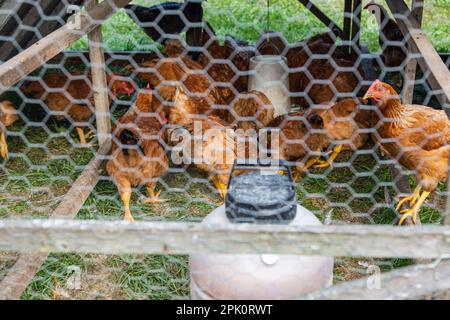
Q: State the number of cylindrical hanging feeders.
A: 1